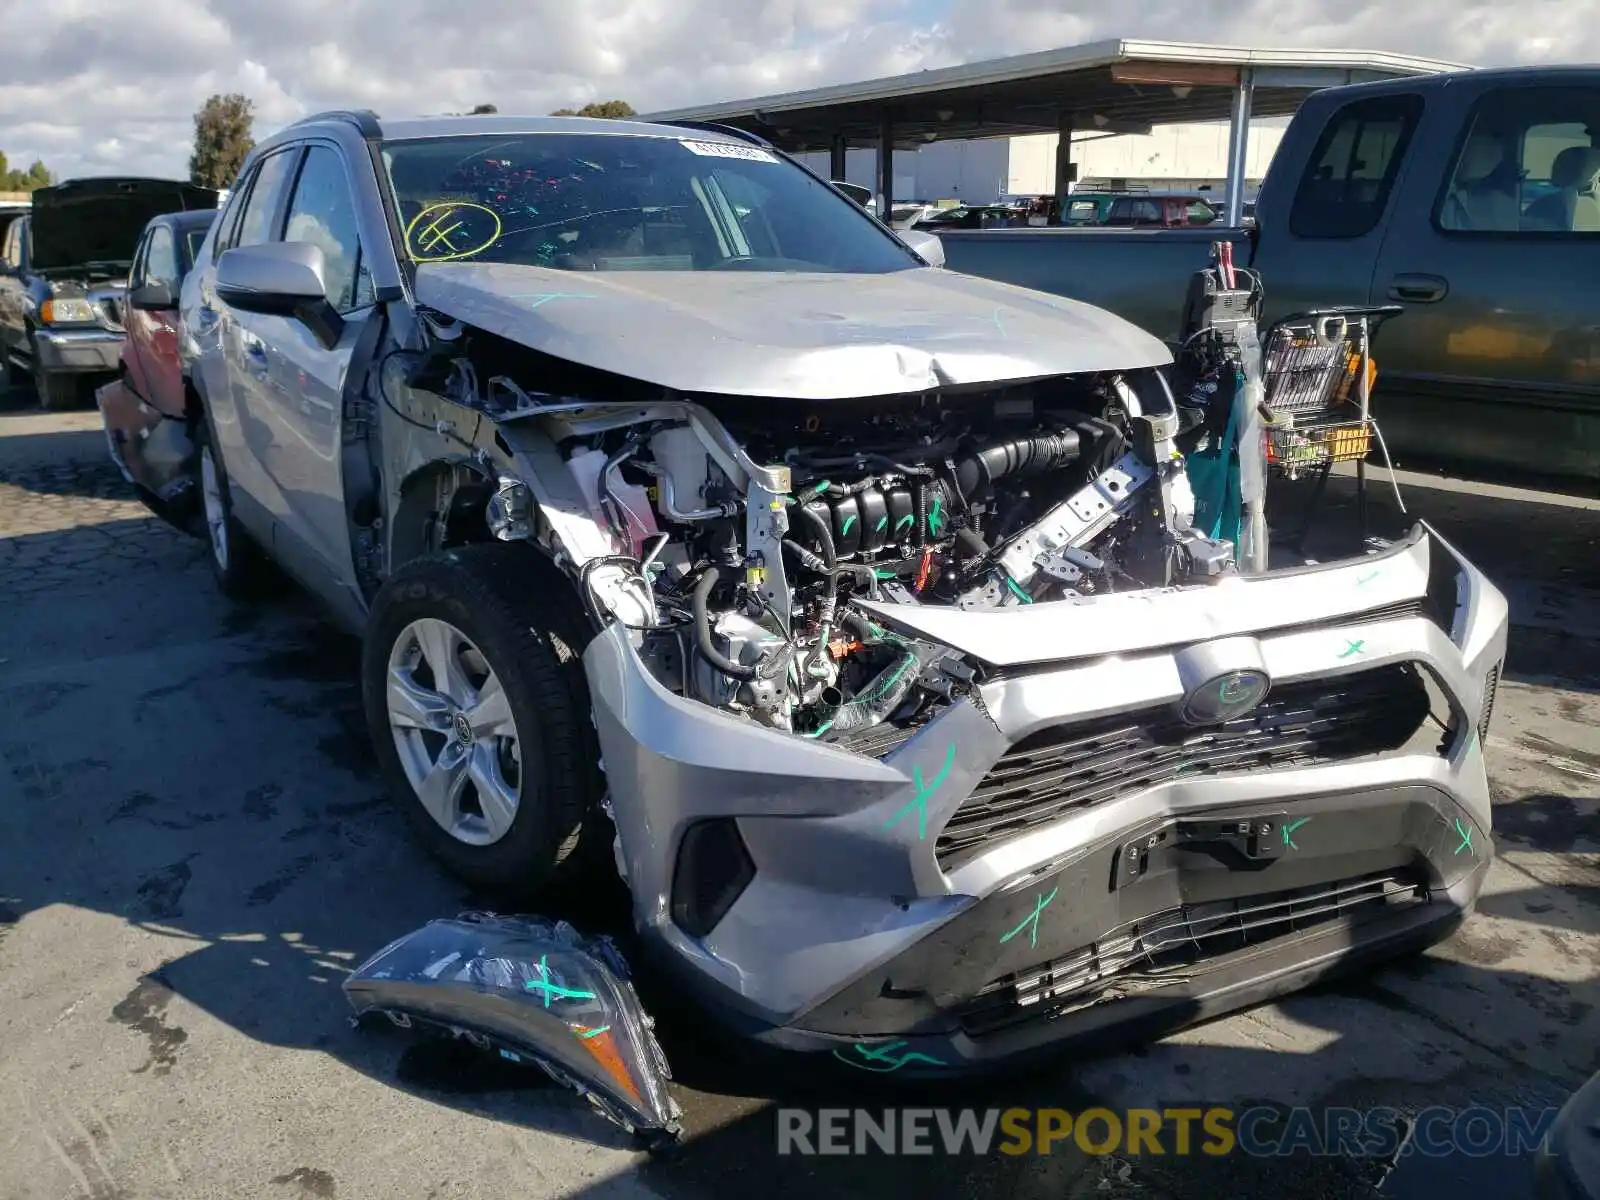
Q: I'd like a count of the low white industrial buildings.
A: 1